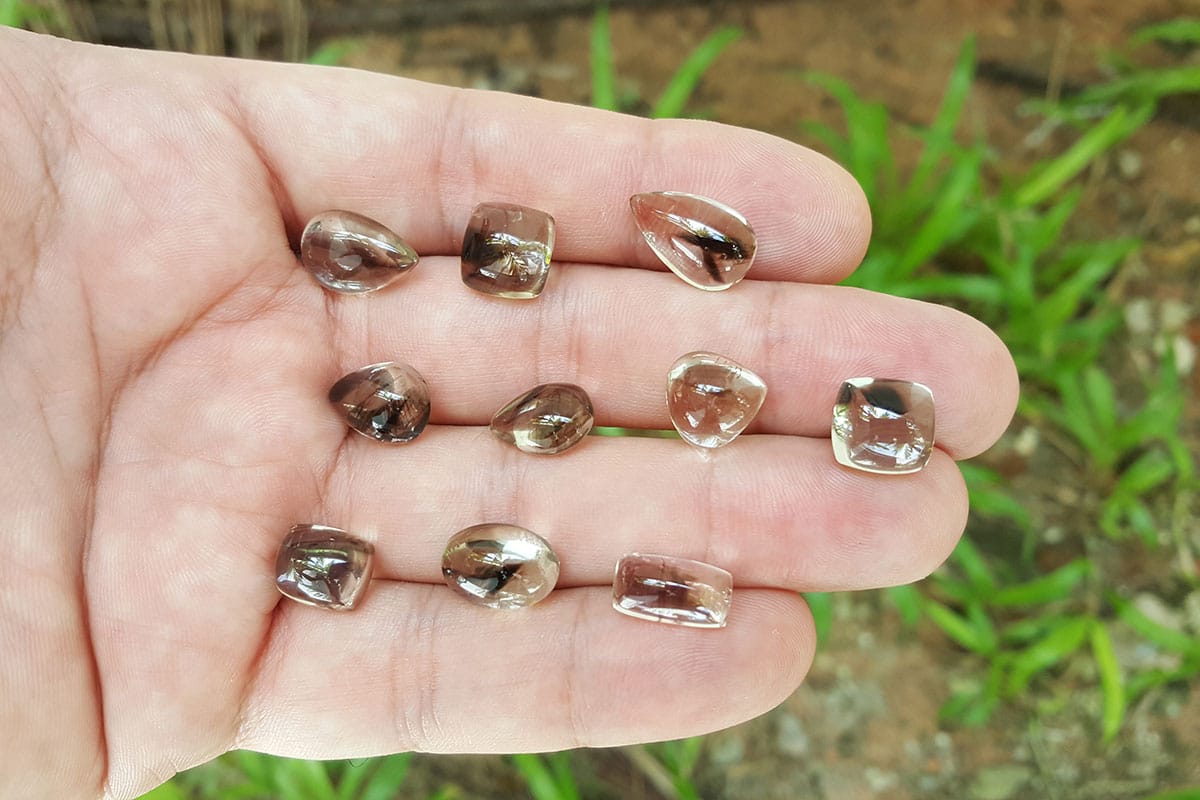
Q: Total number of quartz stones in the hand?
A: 10